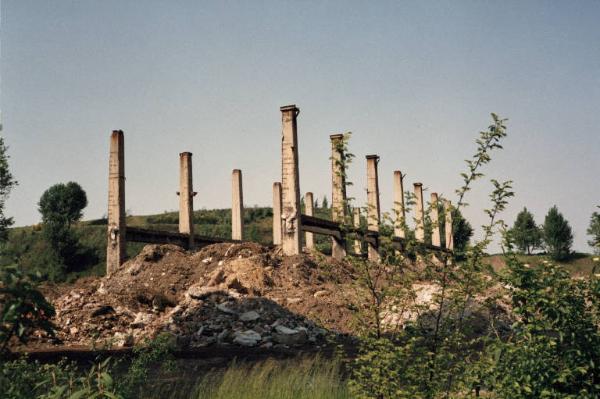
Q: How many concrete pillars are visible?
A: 13